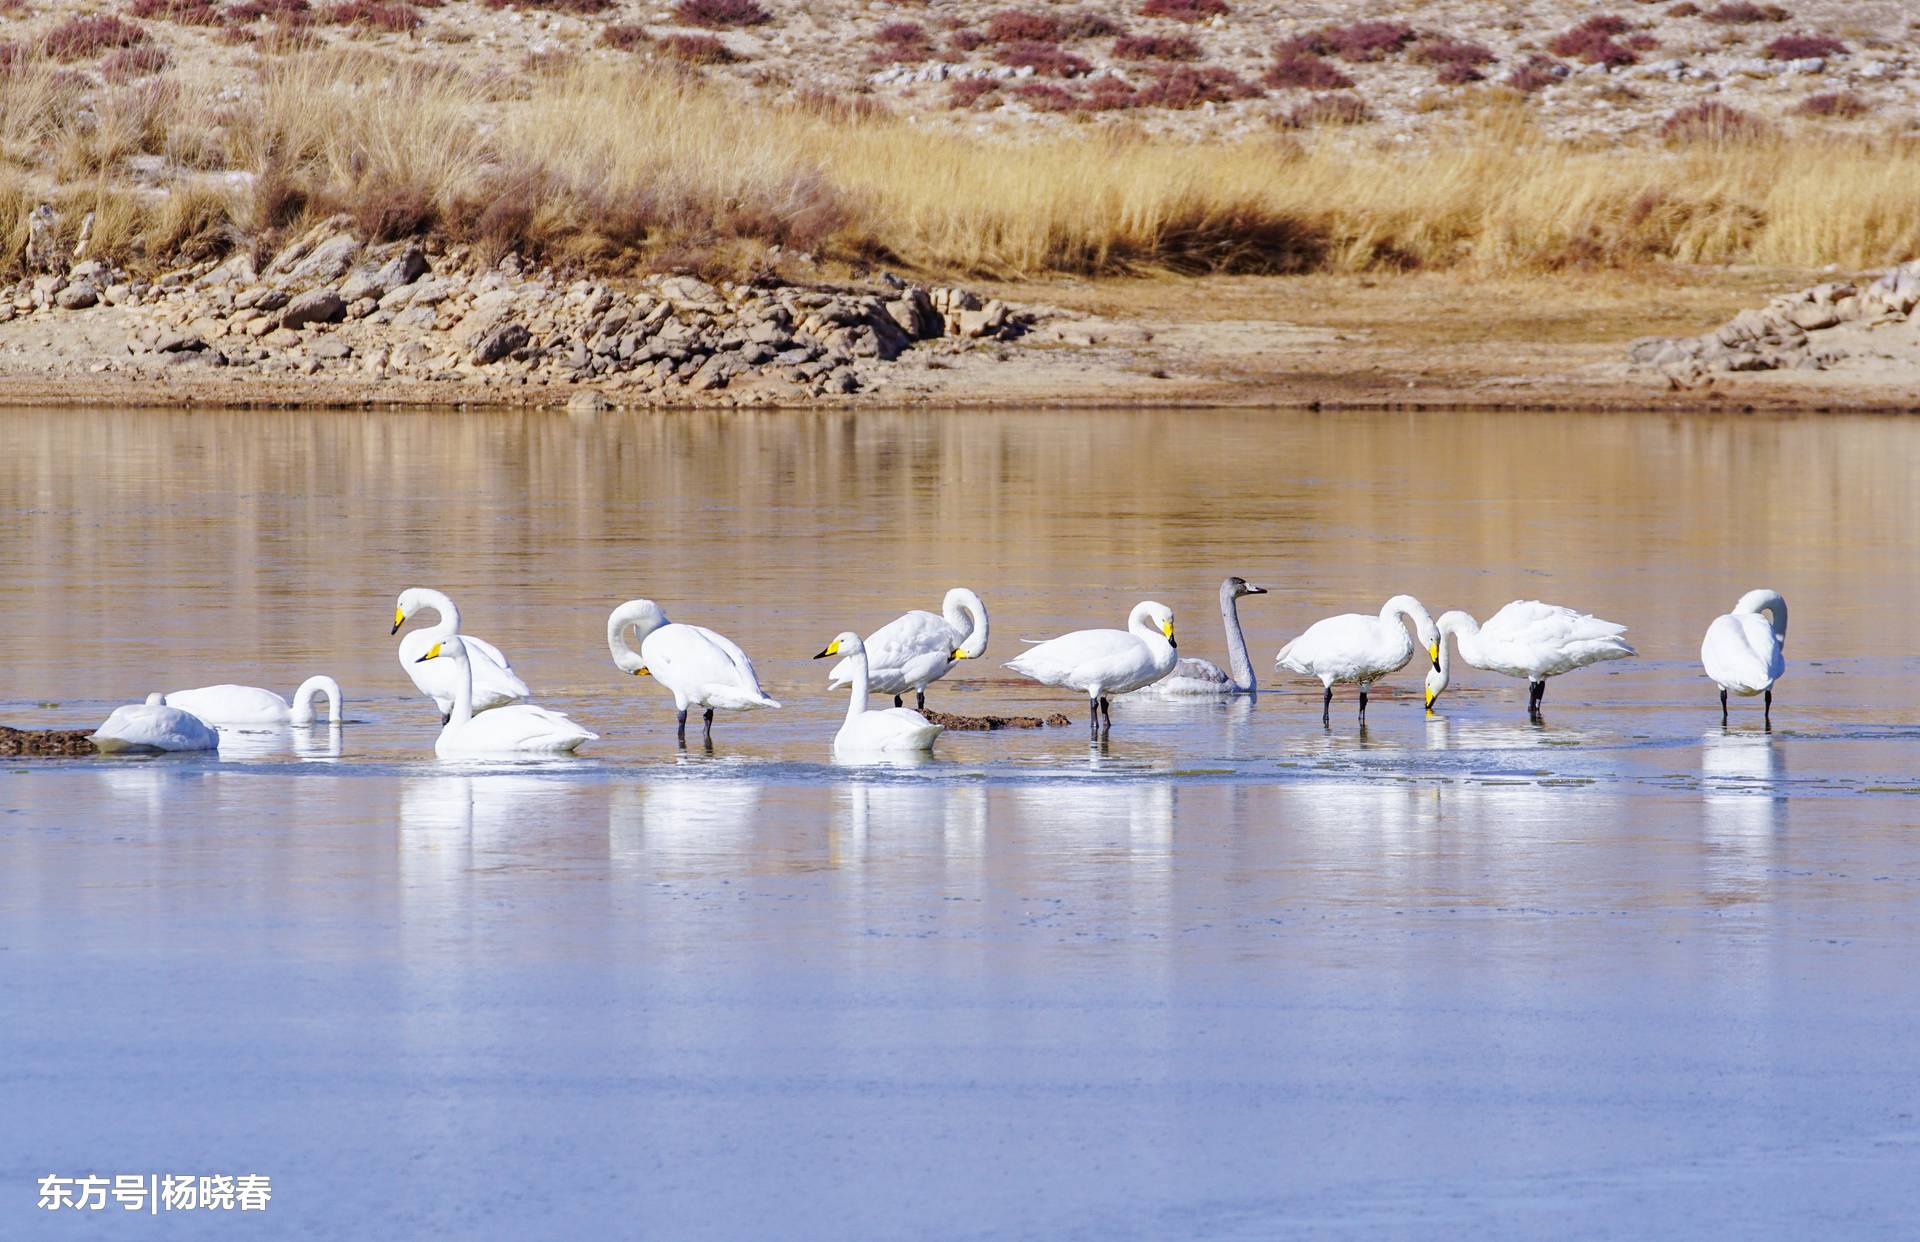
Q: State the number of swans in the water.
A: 12